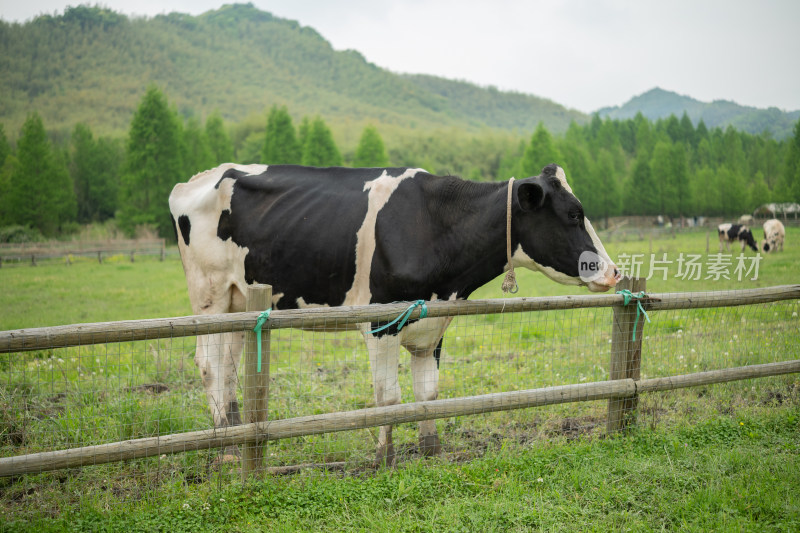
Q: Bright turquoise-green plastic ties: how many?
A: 3